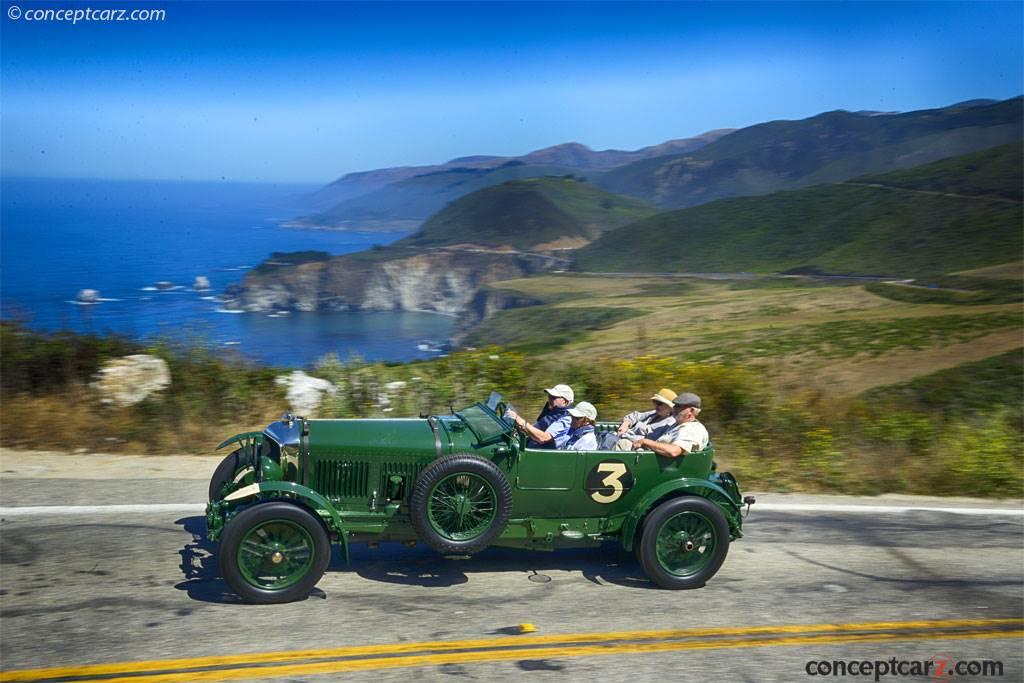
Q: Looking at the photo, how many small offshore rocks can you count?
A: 3